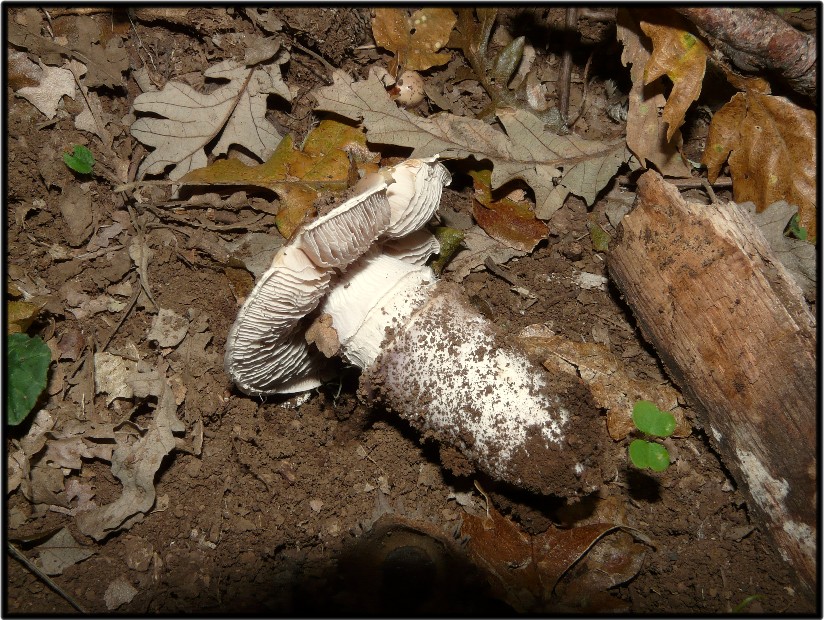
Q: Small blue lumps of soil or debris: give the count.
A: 0